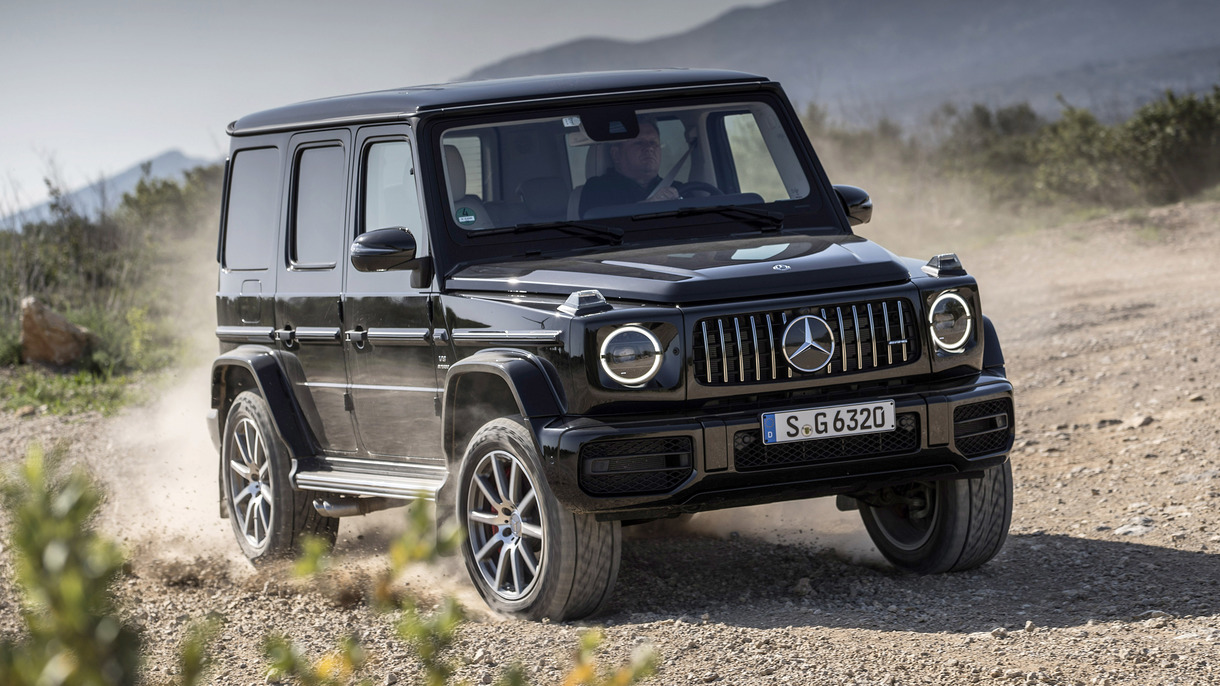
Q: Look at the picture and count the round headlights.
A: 2